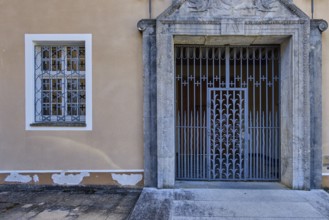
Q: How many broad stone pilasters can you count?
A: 2